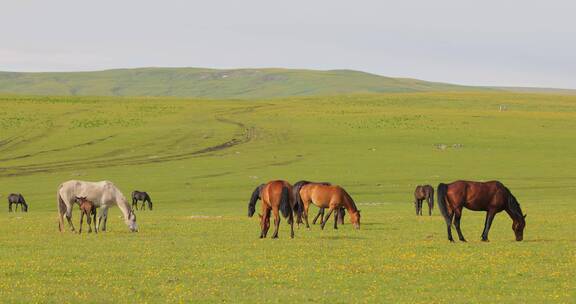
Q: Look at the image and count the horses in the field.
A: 10